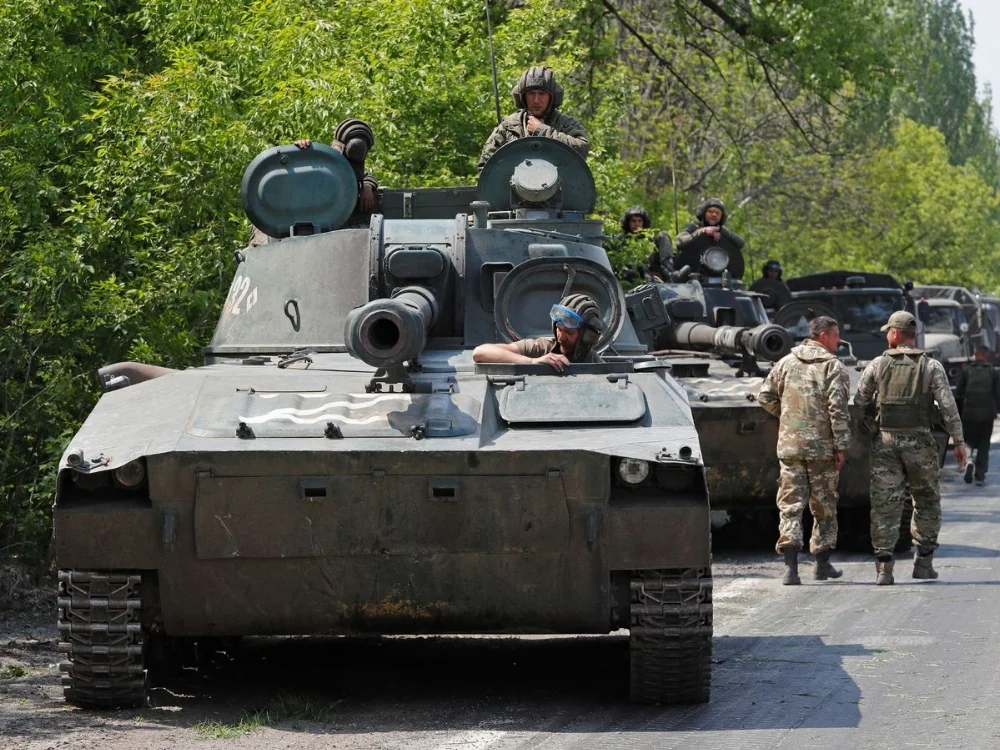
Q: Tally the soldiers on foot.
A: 3